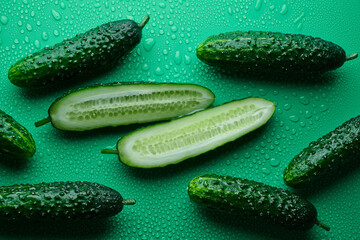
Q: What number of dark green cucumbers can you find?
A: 6